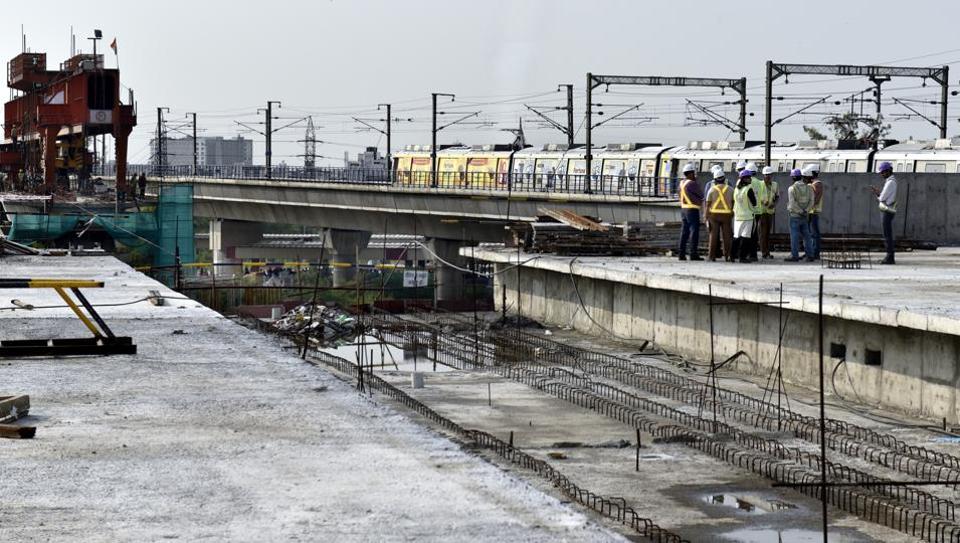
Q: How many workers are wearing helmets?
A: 11